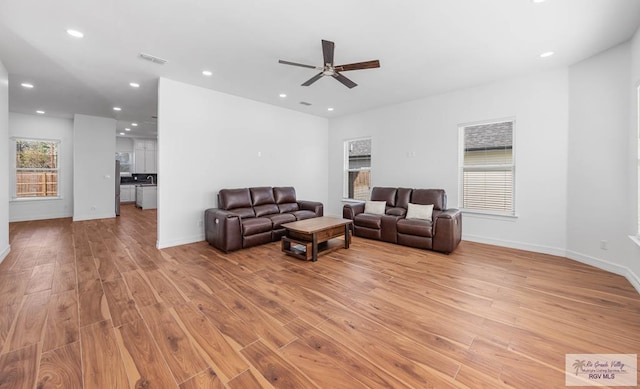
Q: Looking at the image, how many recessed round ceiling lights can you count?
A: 13